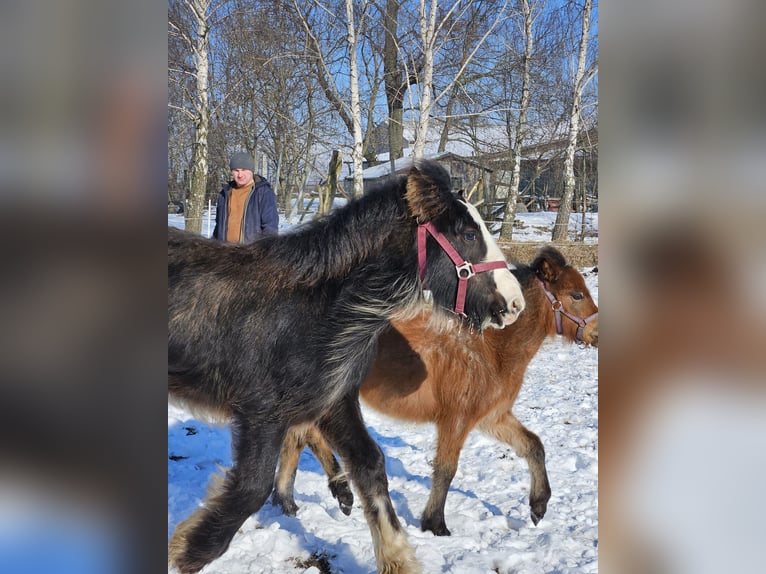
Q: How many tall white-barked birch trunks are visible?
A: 5